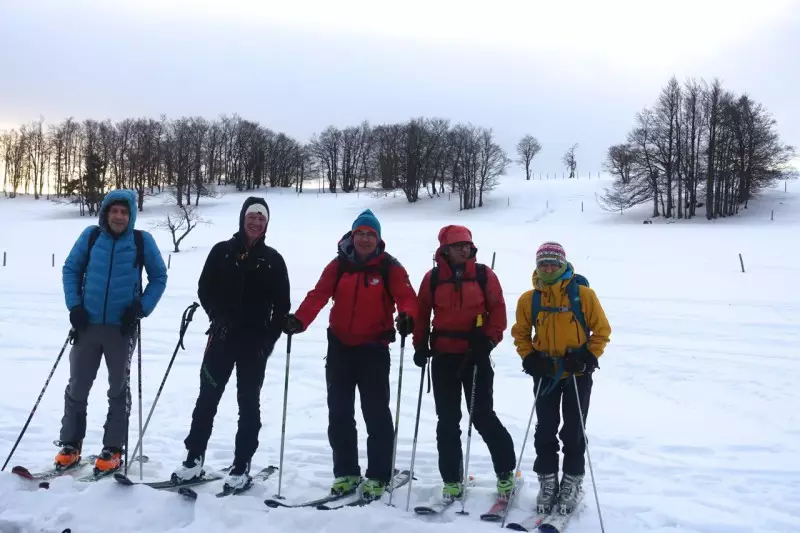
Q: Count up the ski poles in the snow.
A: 10